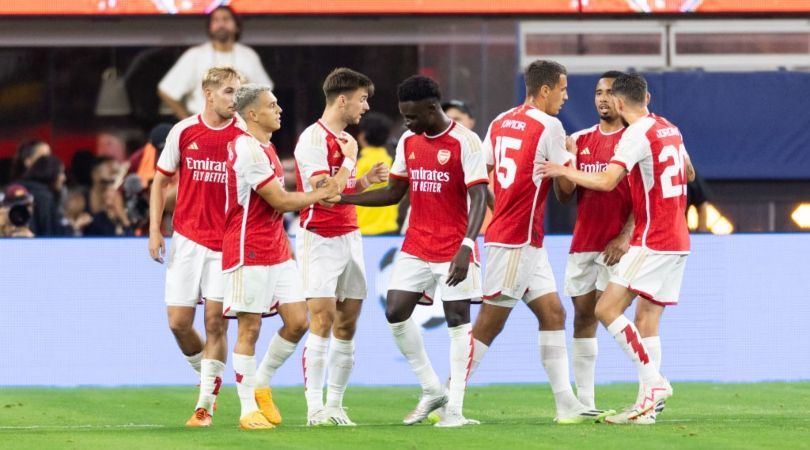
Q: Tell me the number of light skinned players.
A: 5